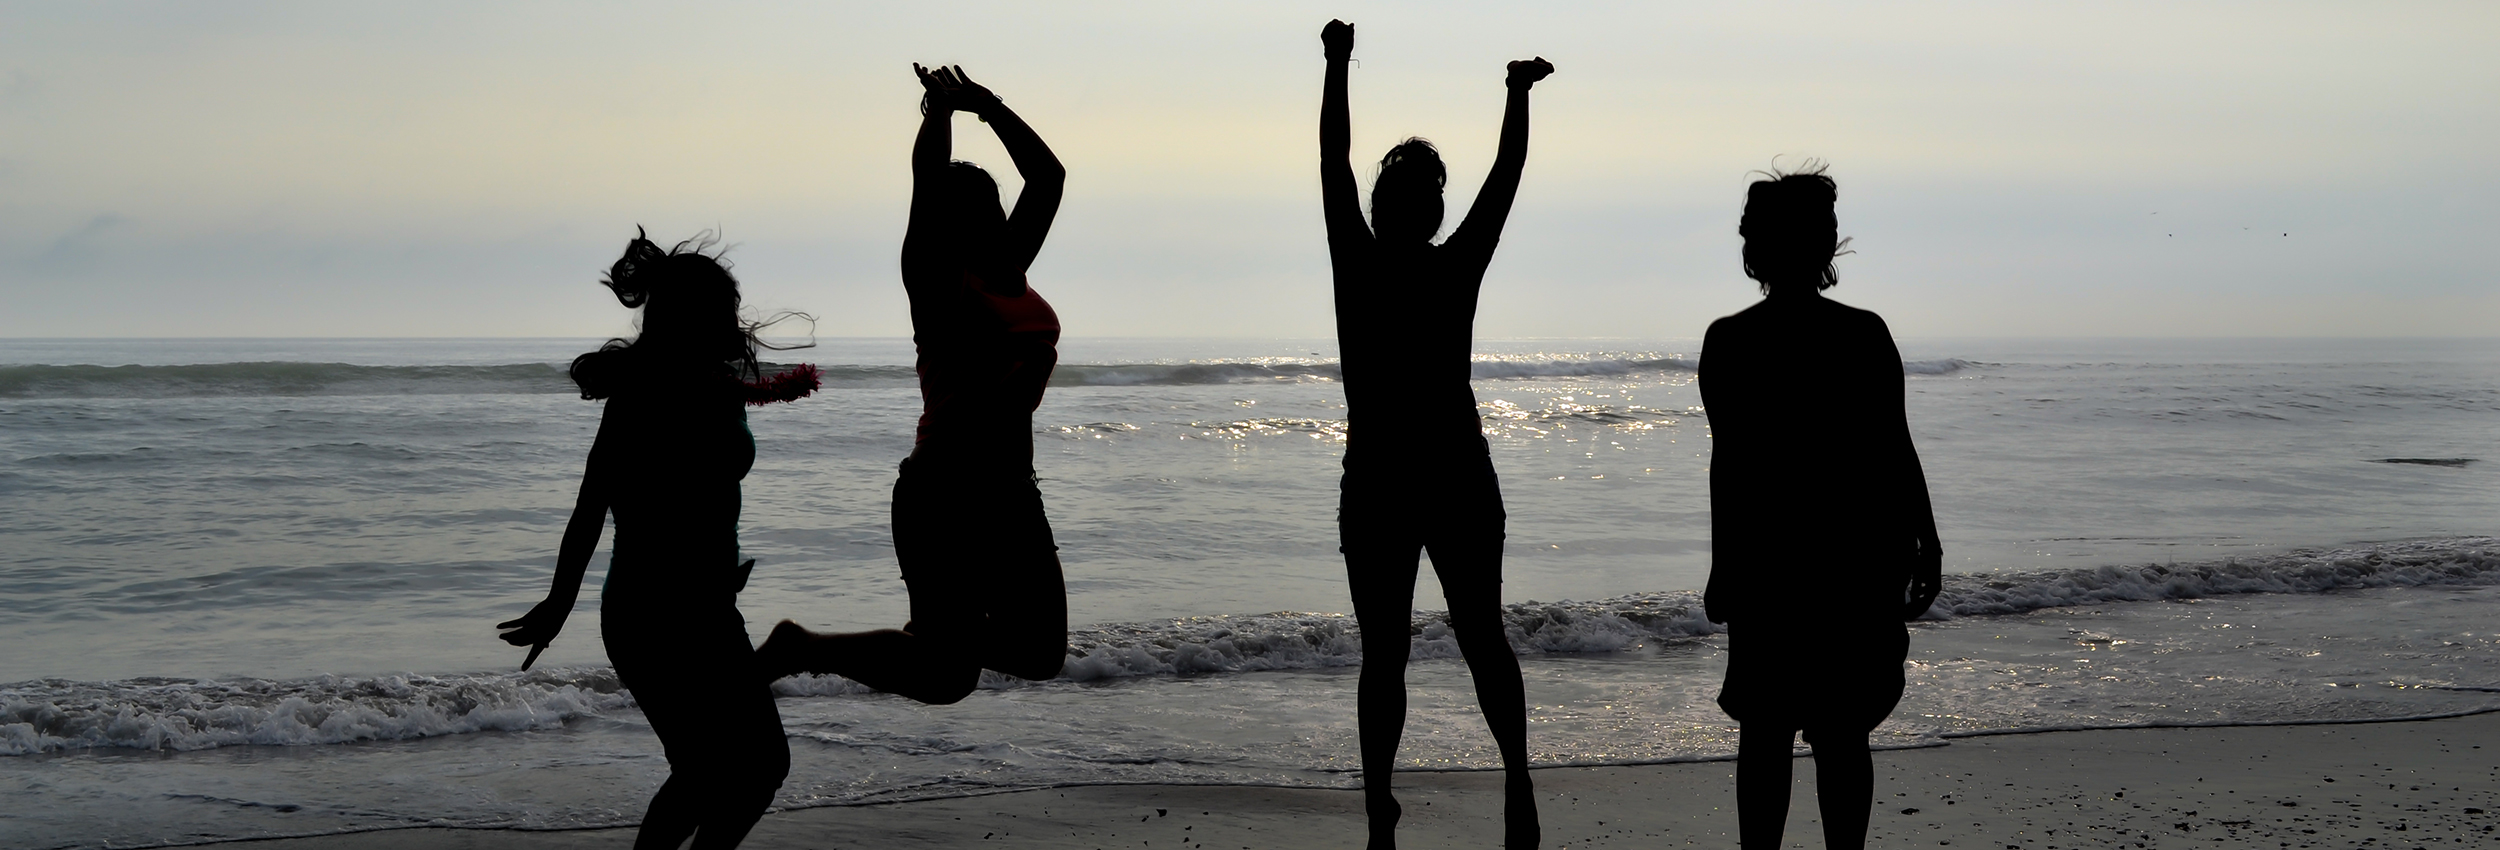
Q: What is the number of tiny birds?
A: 4